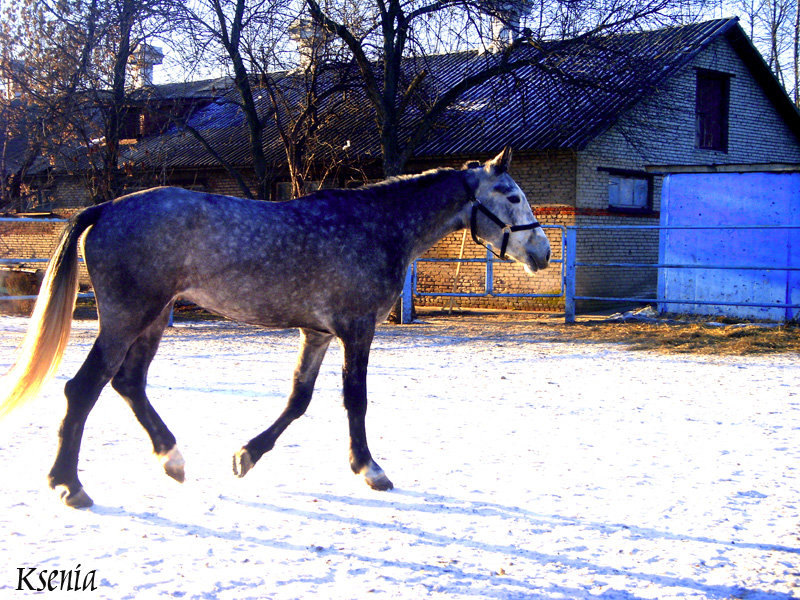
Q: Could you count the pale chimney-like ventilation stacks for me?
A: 3